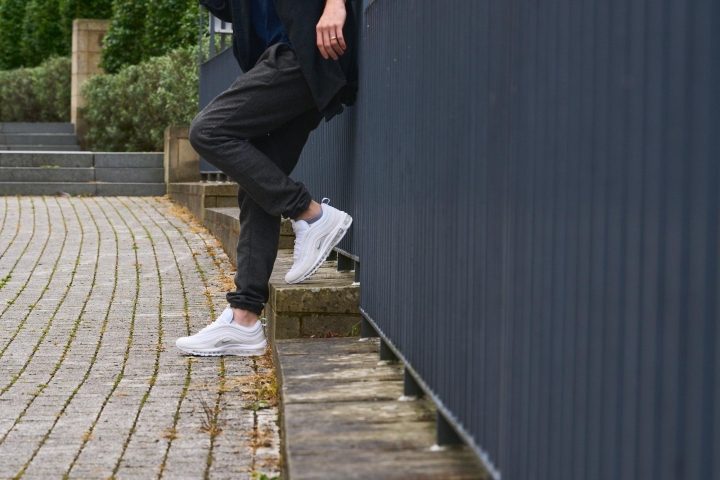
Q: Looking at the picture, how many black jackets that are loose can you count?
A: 1